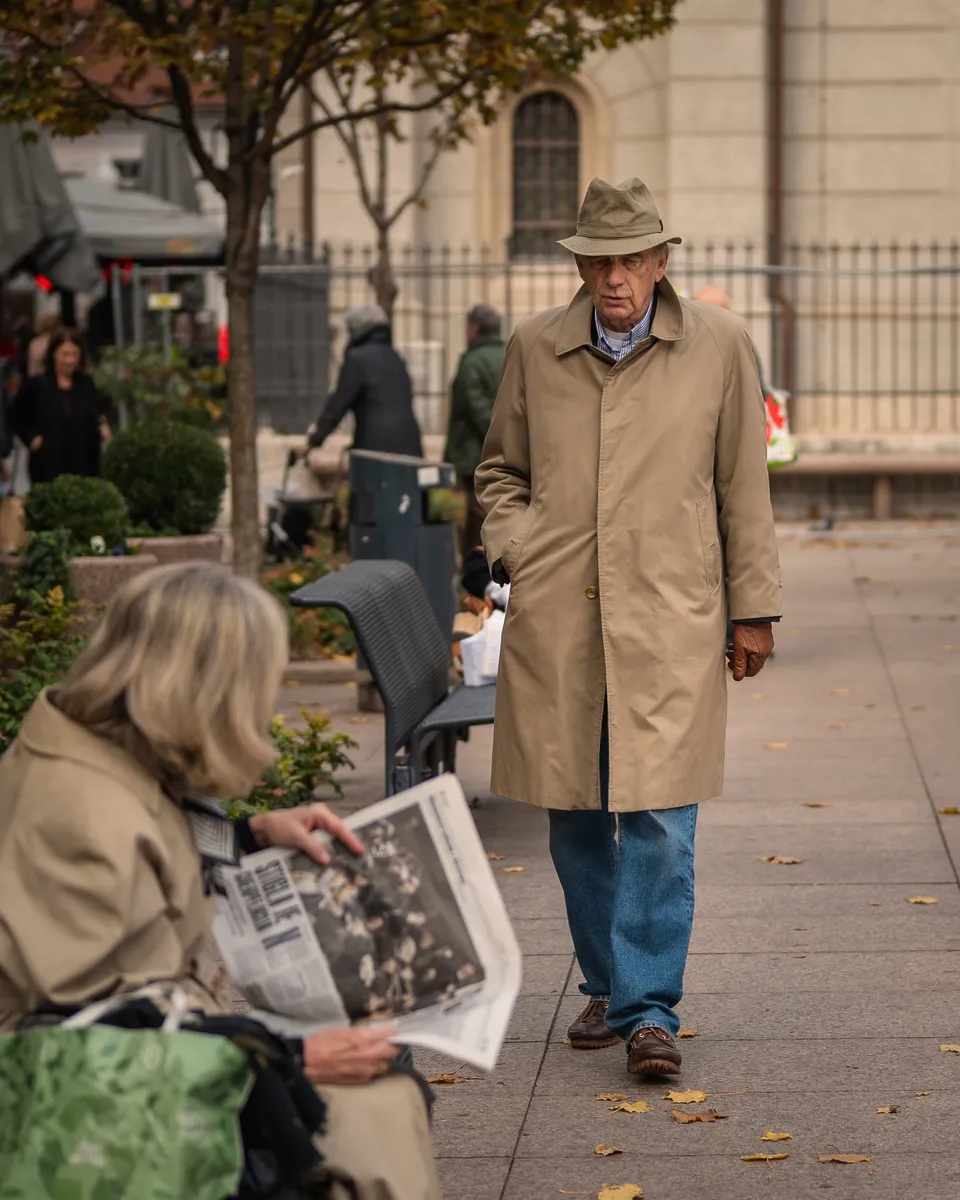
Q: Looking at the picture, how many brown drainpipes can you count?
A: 2